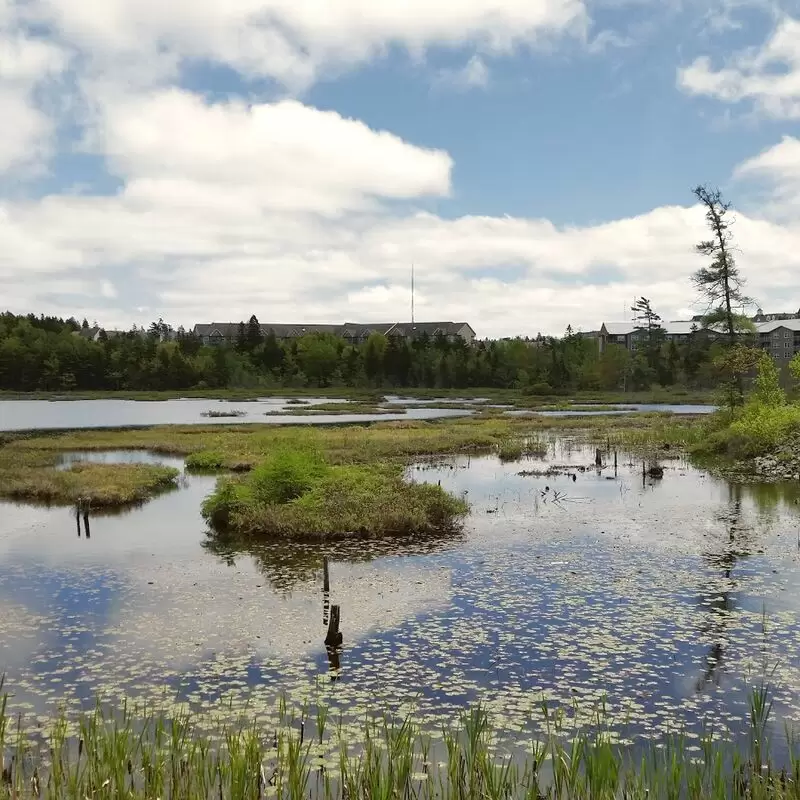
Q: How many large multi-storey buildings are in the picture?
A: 2